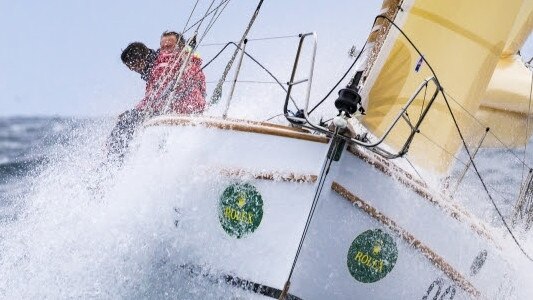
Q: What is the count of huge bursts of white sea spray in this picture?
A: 1